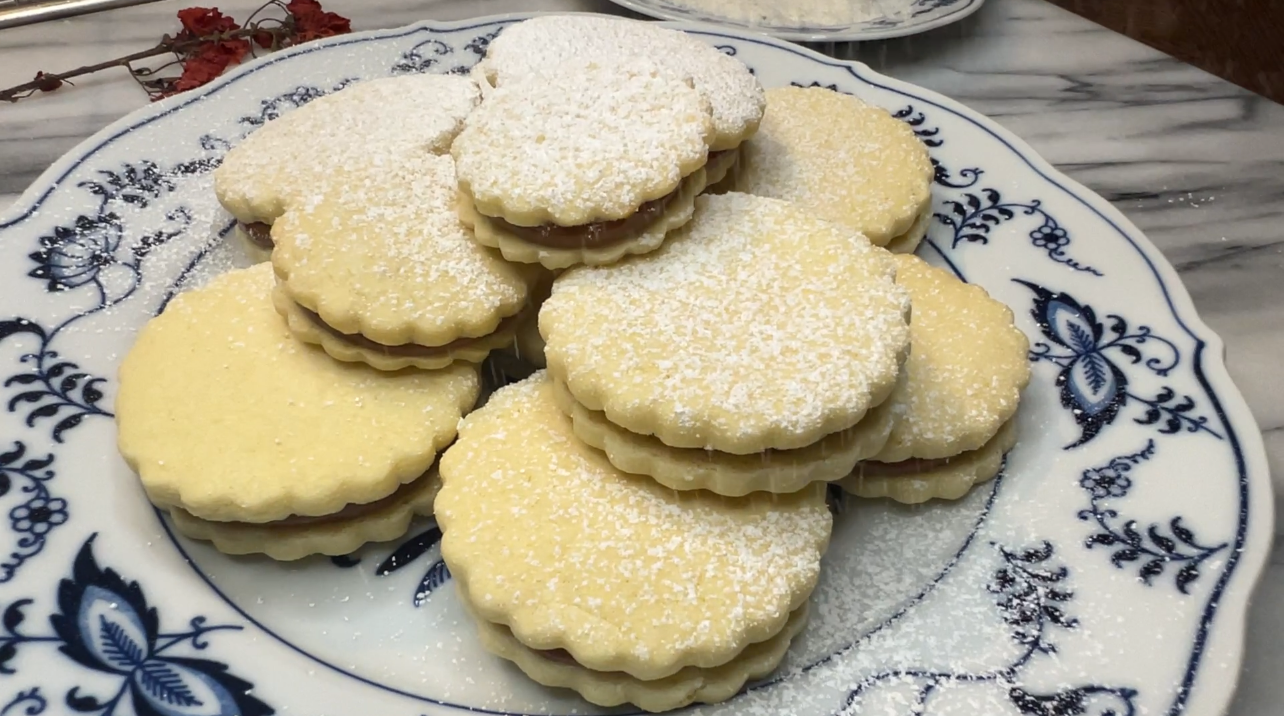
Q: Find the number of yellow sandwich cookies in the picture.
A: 9